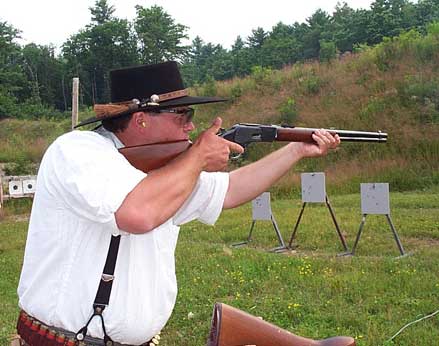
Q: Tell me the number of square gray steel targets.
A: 3